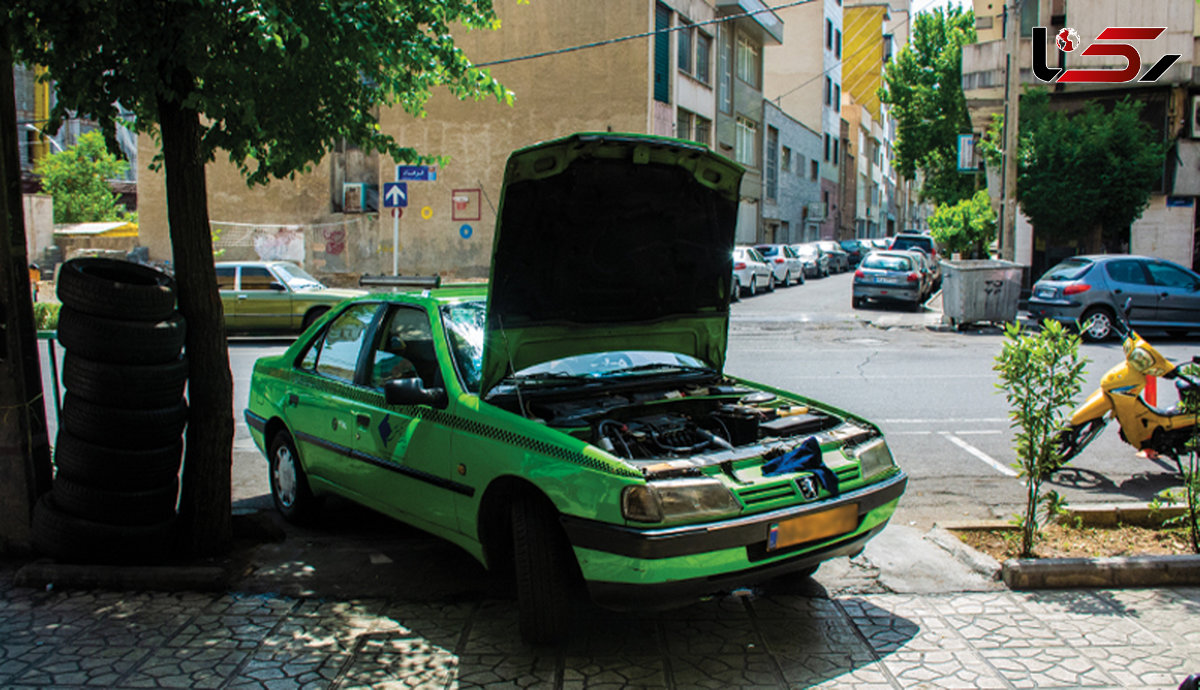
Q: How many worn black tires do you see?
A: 7